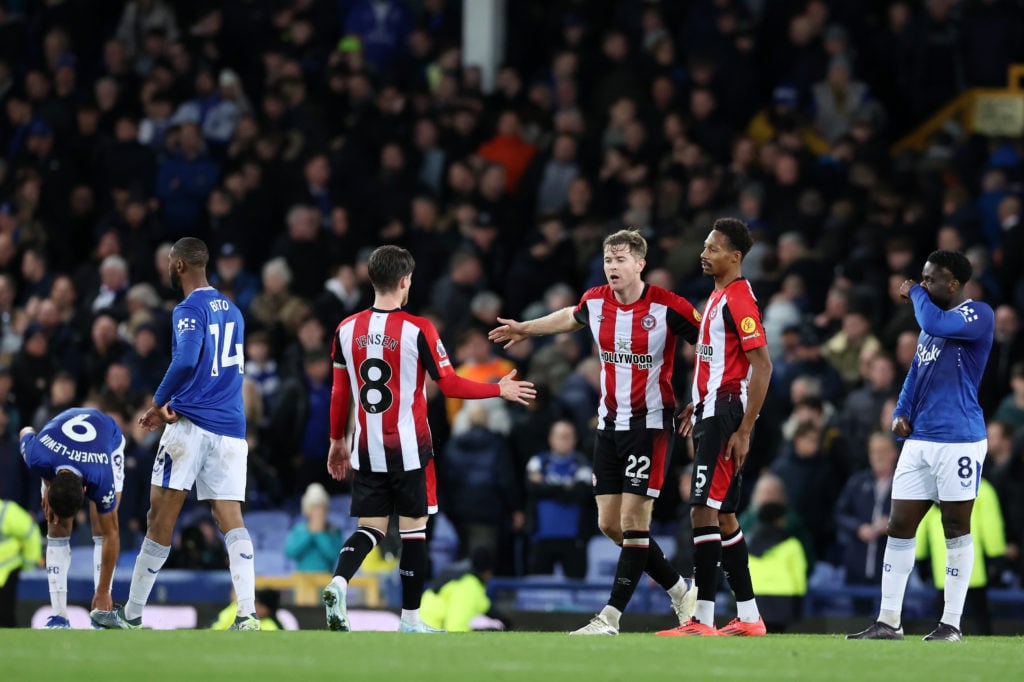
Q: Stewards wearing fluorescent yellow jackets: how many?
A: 5